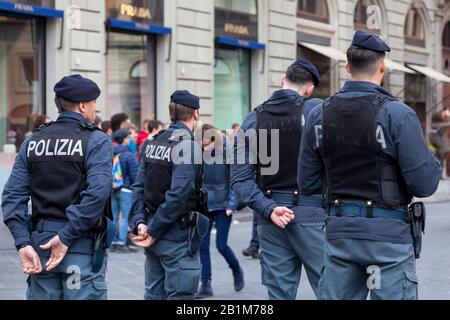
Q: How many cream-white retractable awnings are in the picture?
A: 3